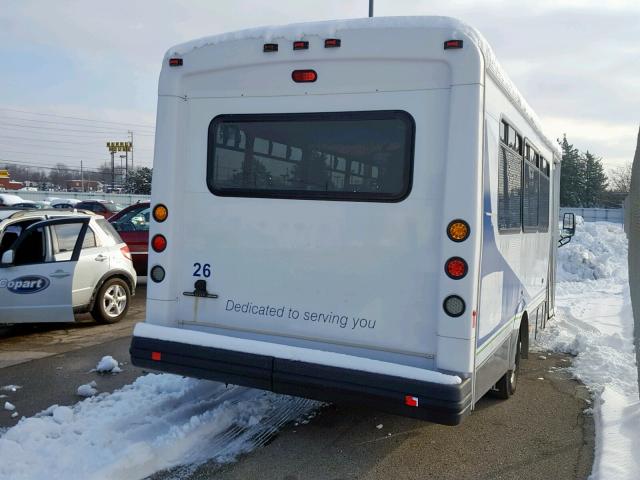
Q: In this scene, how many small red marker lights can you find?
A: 5